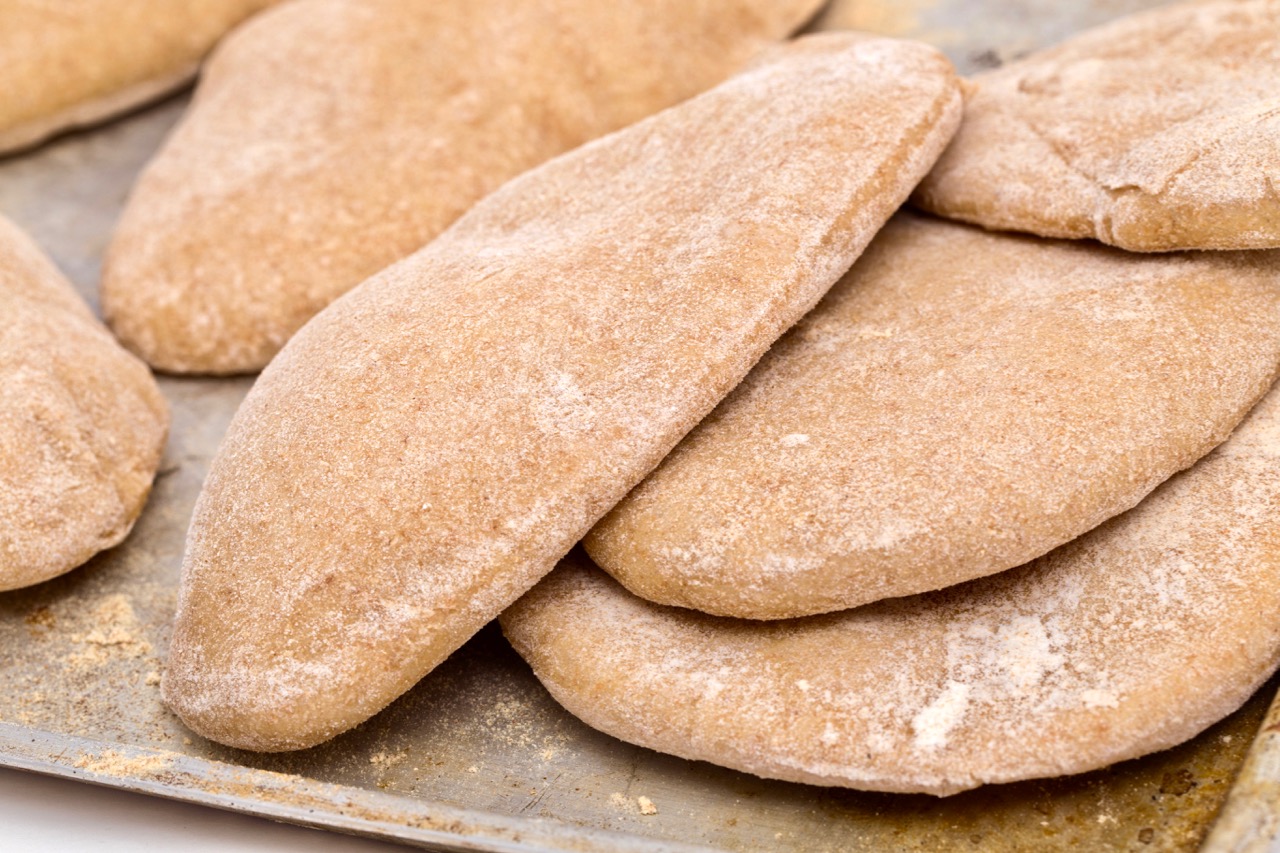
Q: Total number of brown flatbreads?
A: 7